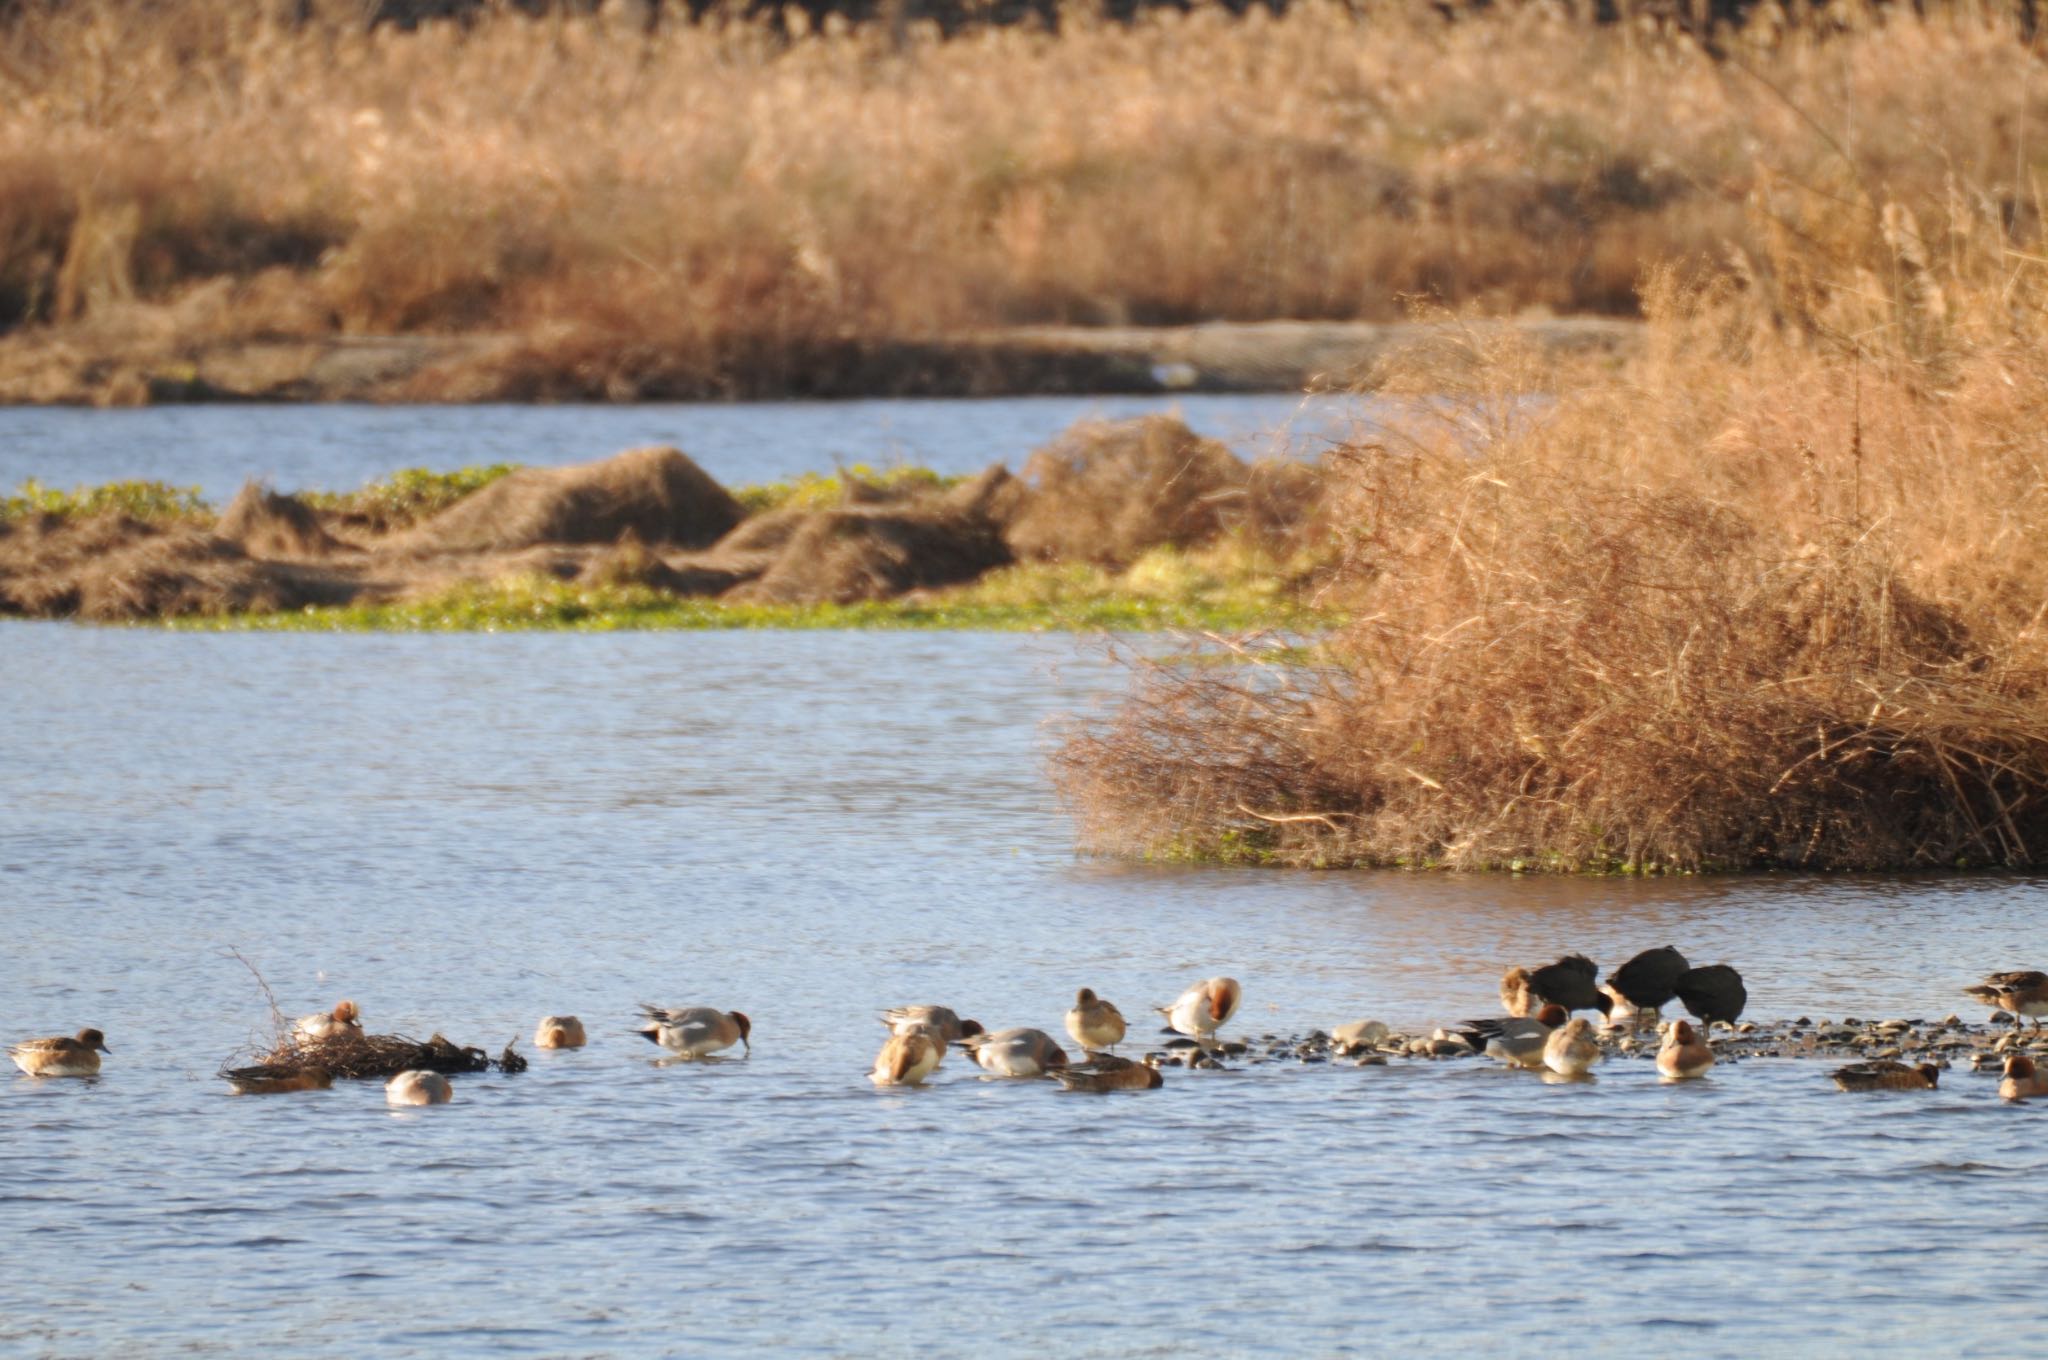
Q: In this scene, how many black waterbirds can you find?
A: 3